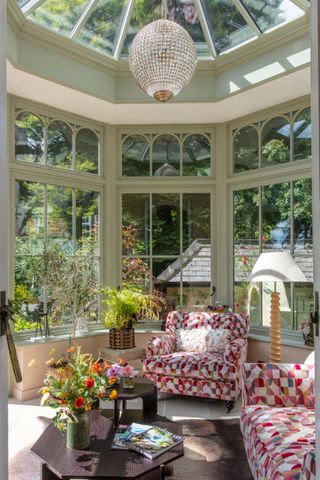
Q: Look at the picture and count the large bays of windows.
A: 3